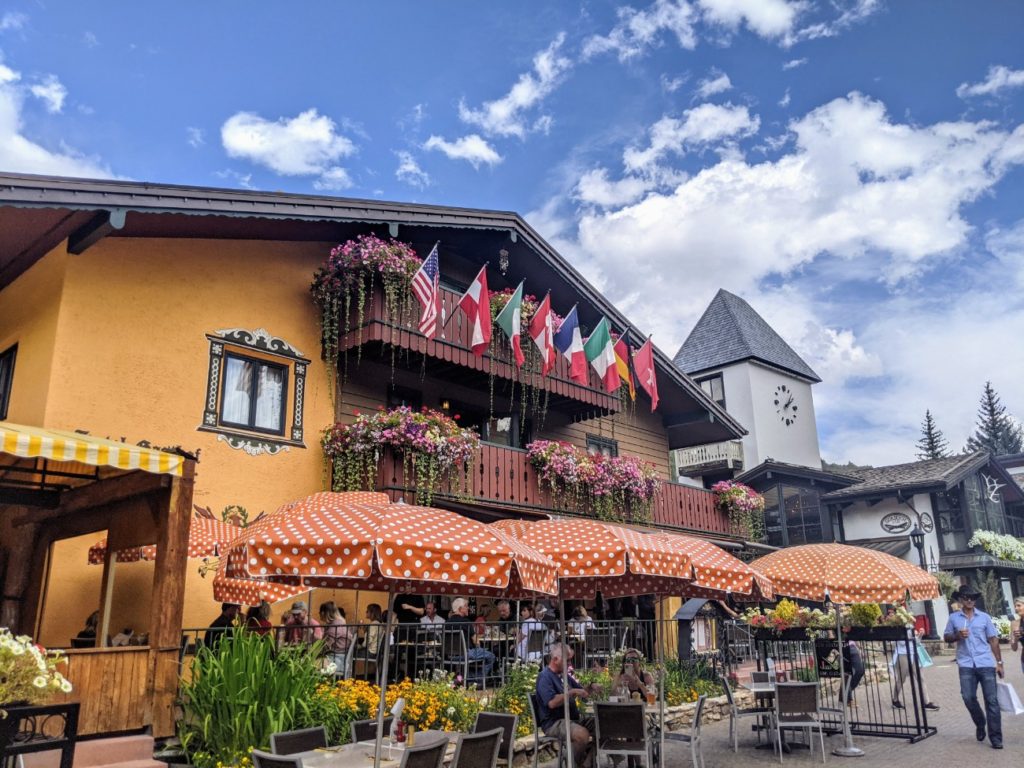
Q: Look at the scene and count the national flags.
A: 8